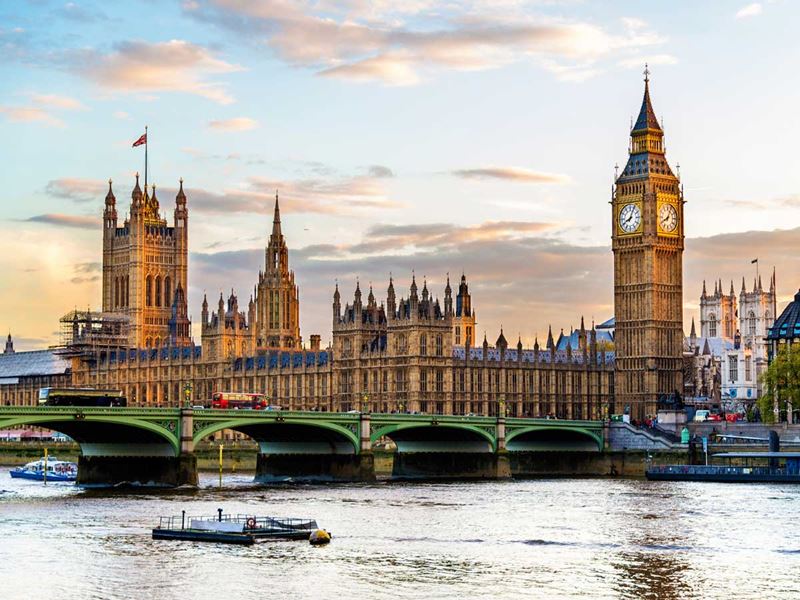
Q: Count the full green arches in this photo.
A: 3